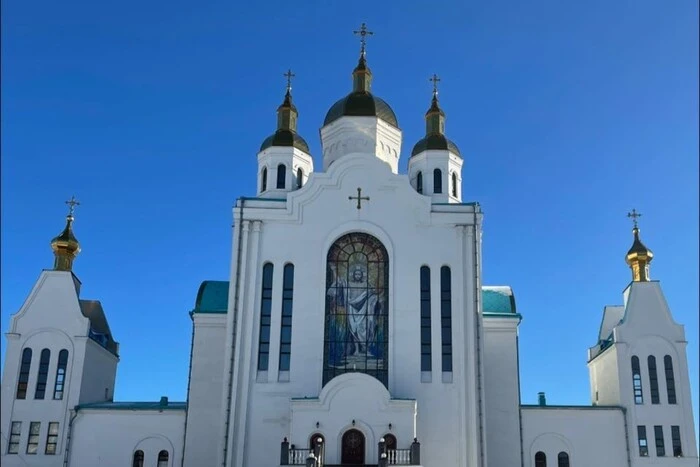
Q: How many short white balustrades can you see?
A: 2